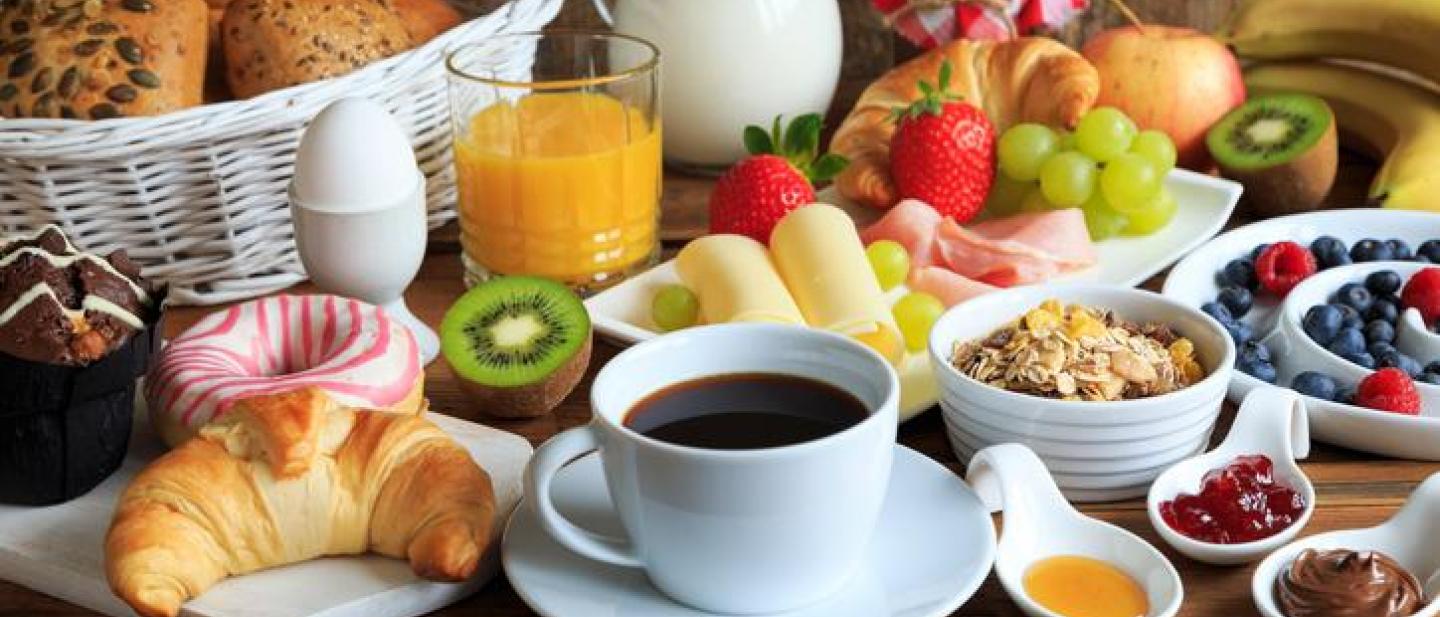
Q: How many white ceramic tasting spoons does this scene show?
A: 3